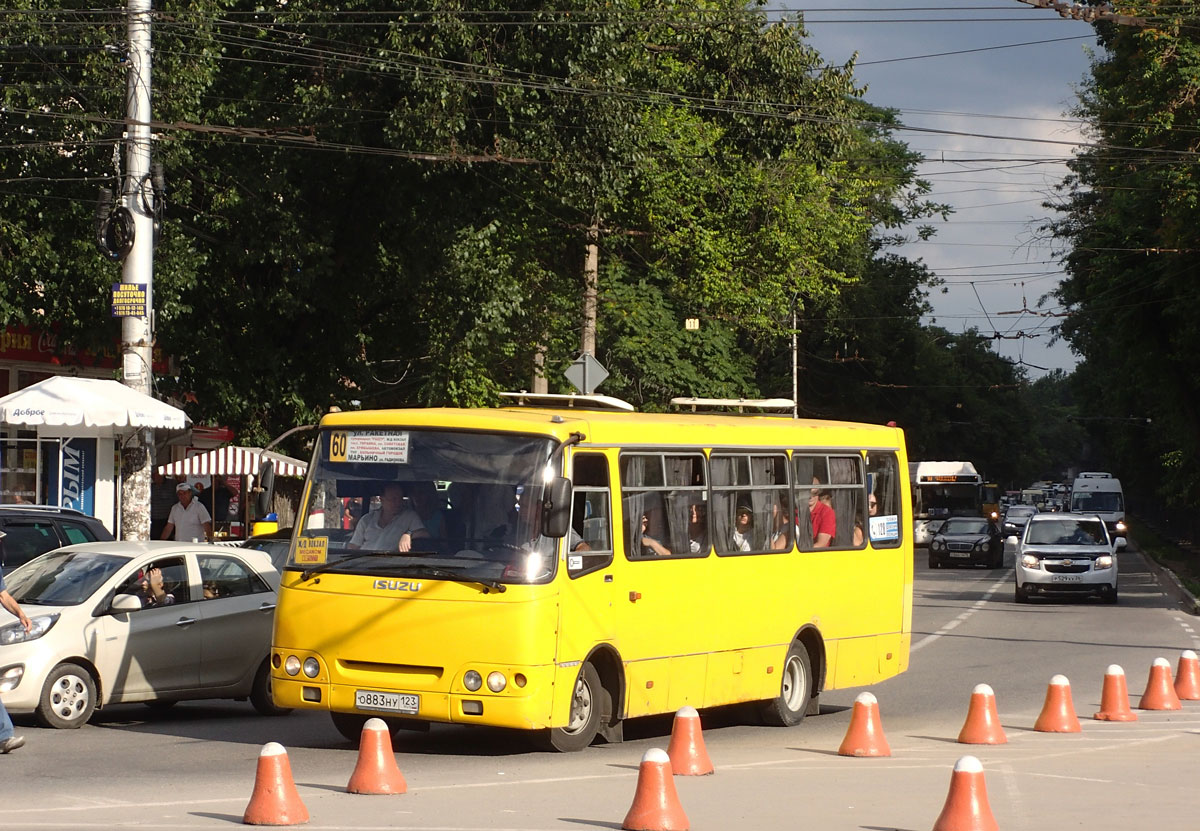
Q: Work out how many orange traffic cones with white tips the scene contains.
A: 11